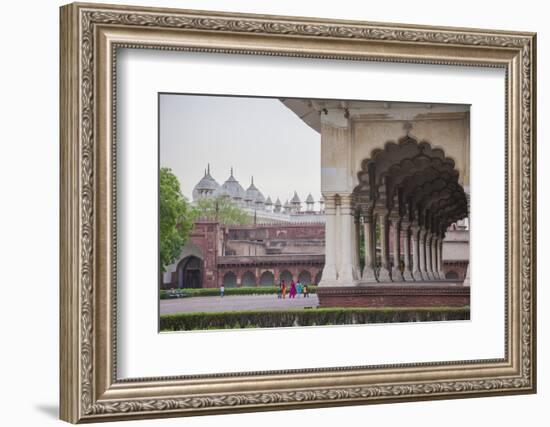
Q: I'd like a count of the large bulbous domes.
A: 3